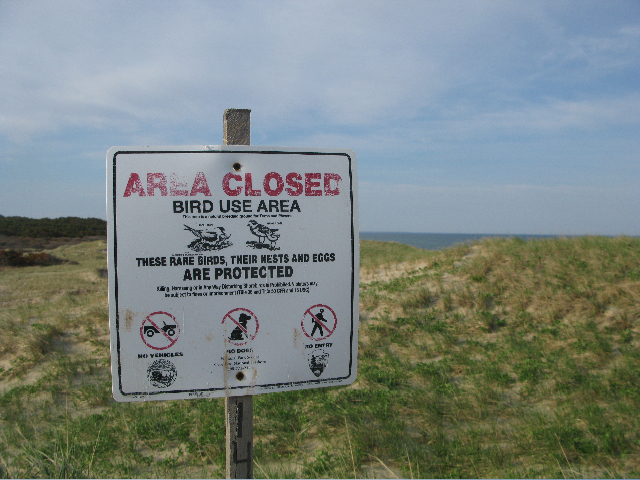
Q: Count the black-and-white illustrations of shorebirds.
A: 2